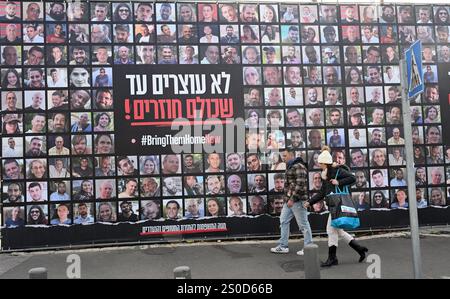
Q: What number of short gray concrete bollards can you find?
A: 3